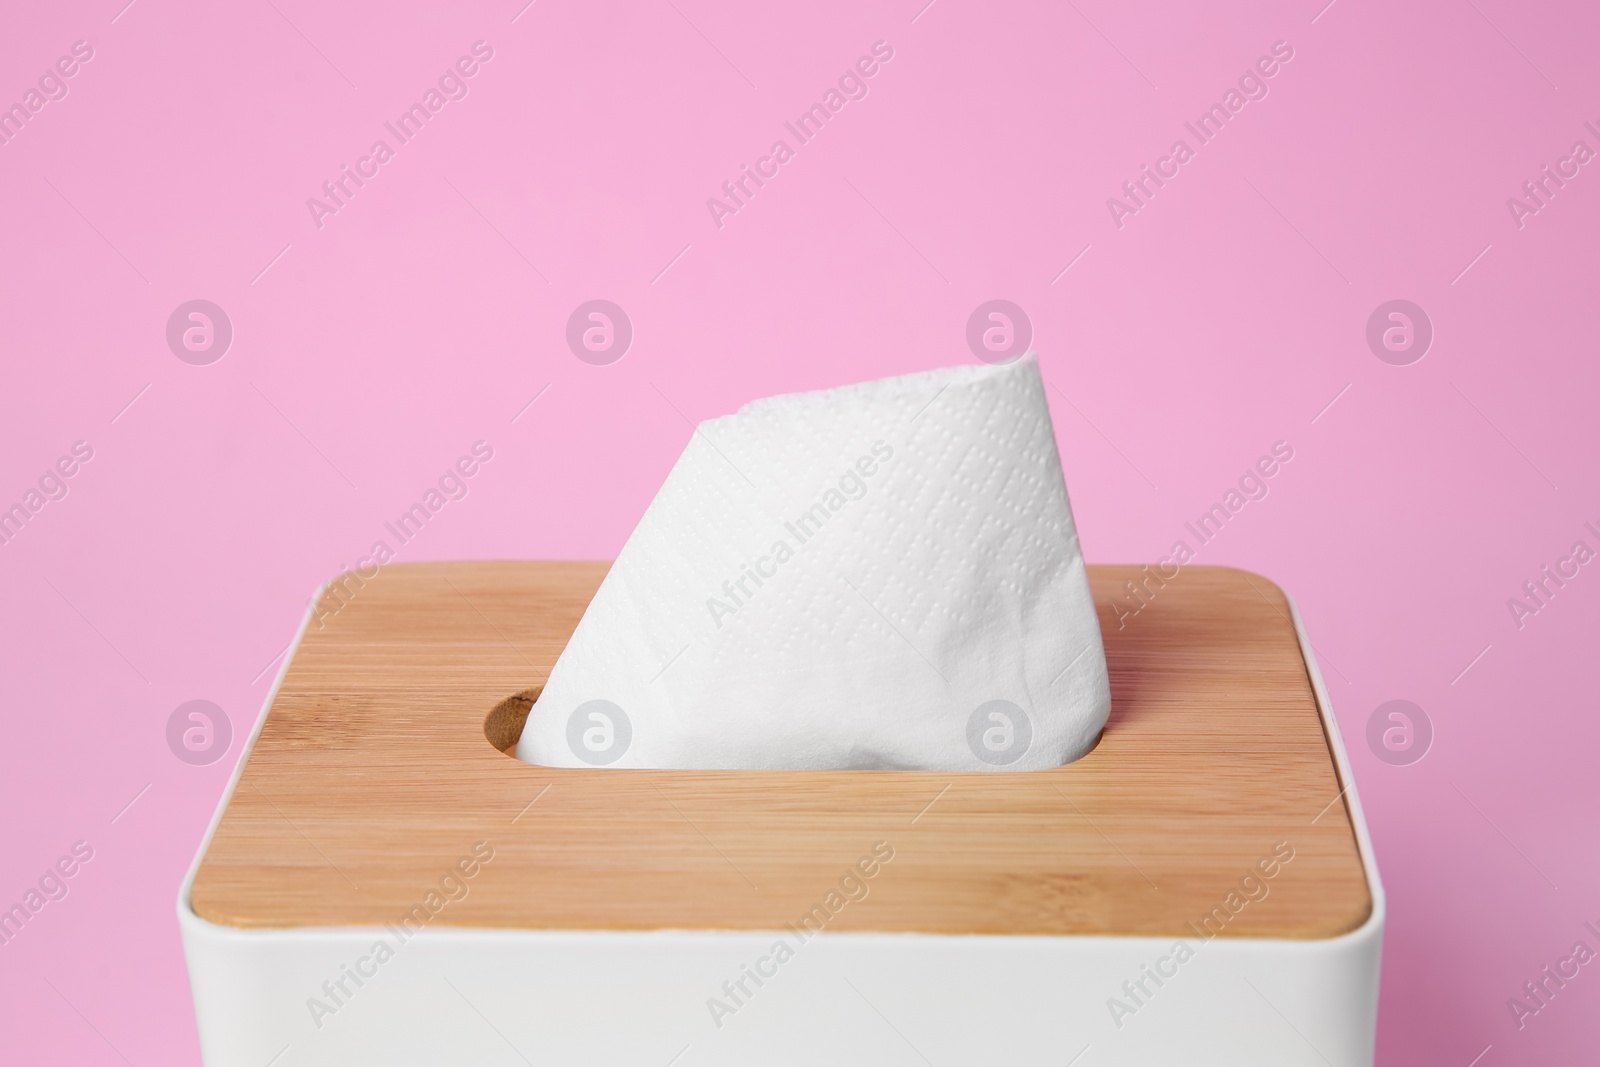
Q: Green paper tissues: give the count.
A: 0